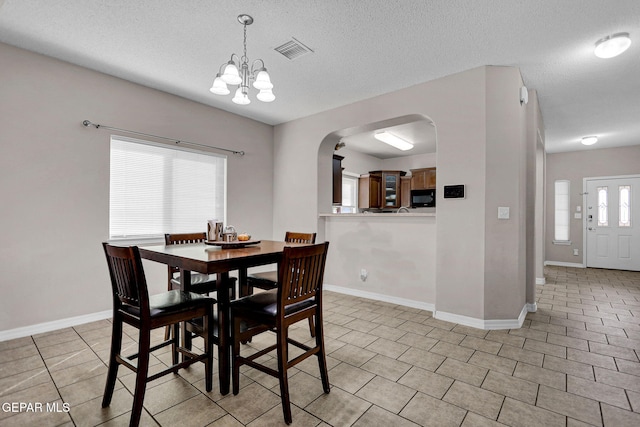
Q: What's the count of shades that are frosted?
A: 5